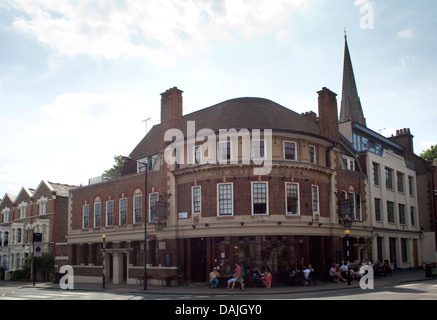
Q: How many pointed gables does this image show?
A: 3